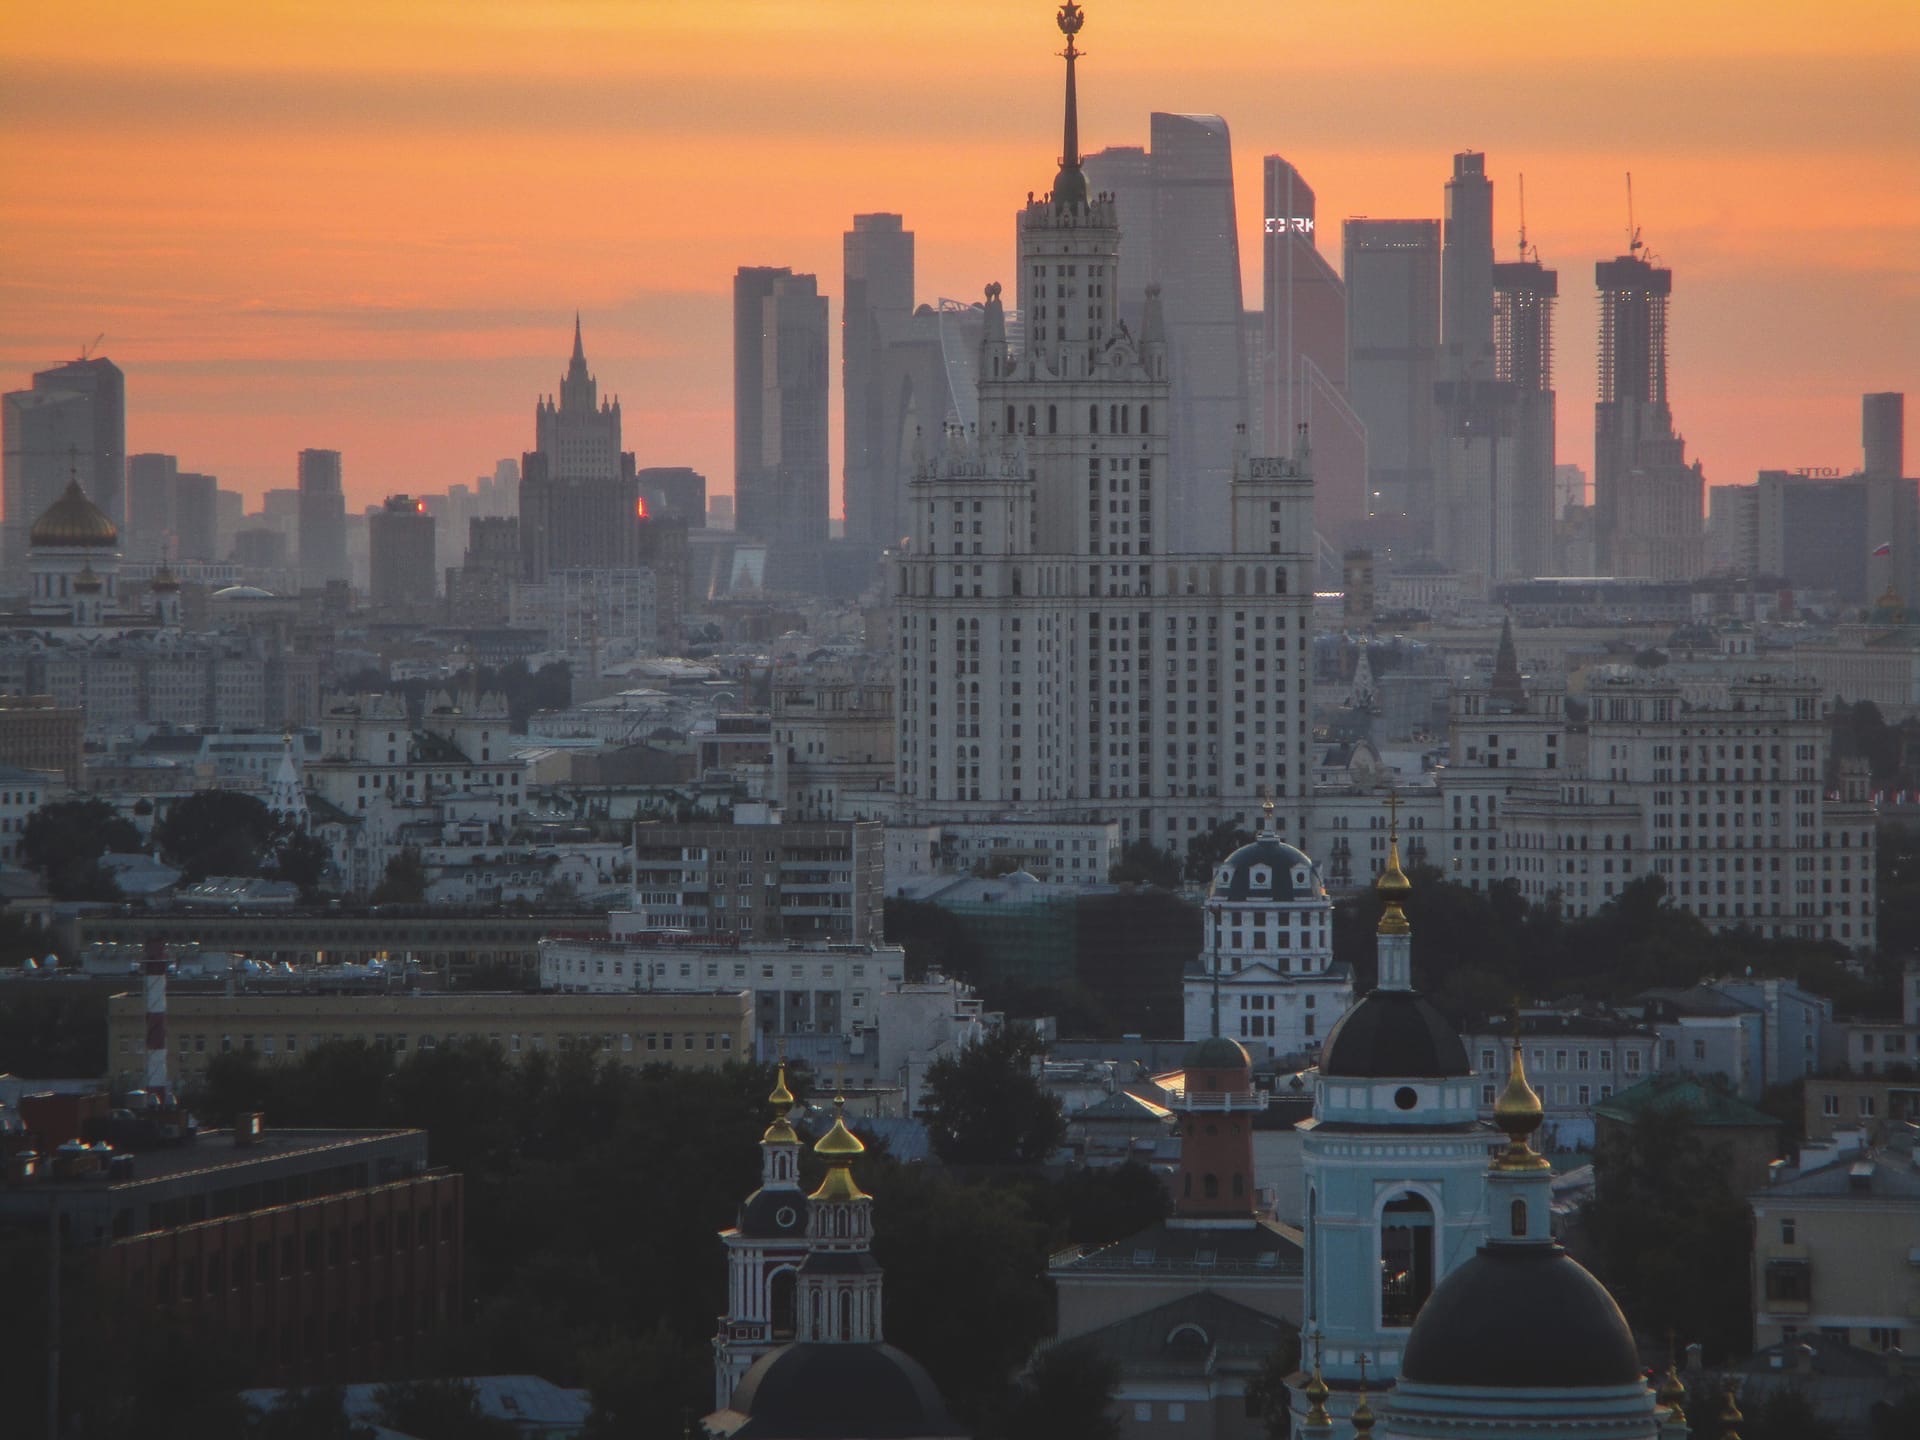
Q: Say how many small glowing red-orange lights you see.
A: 2